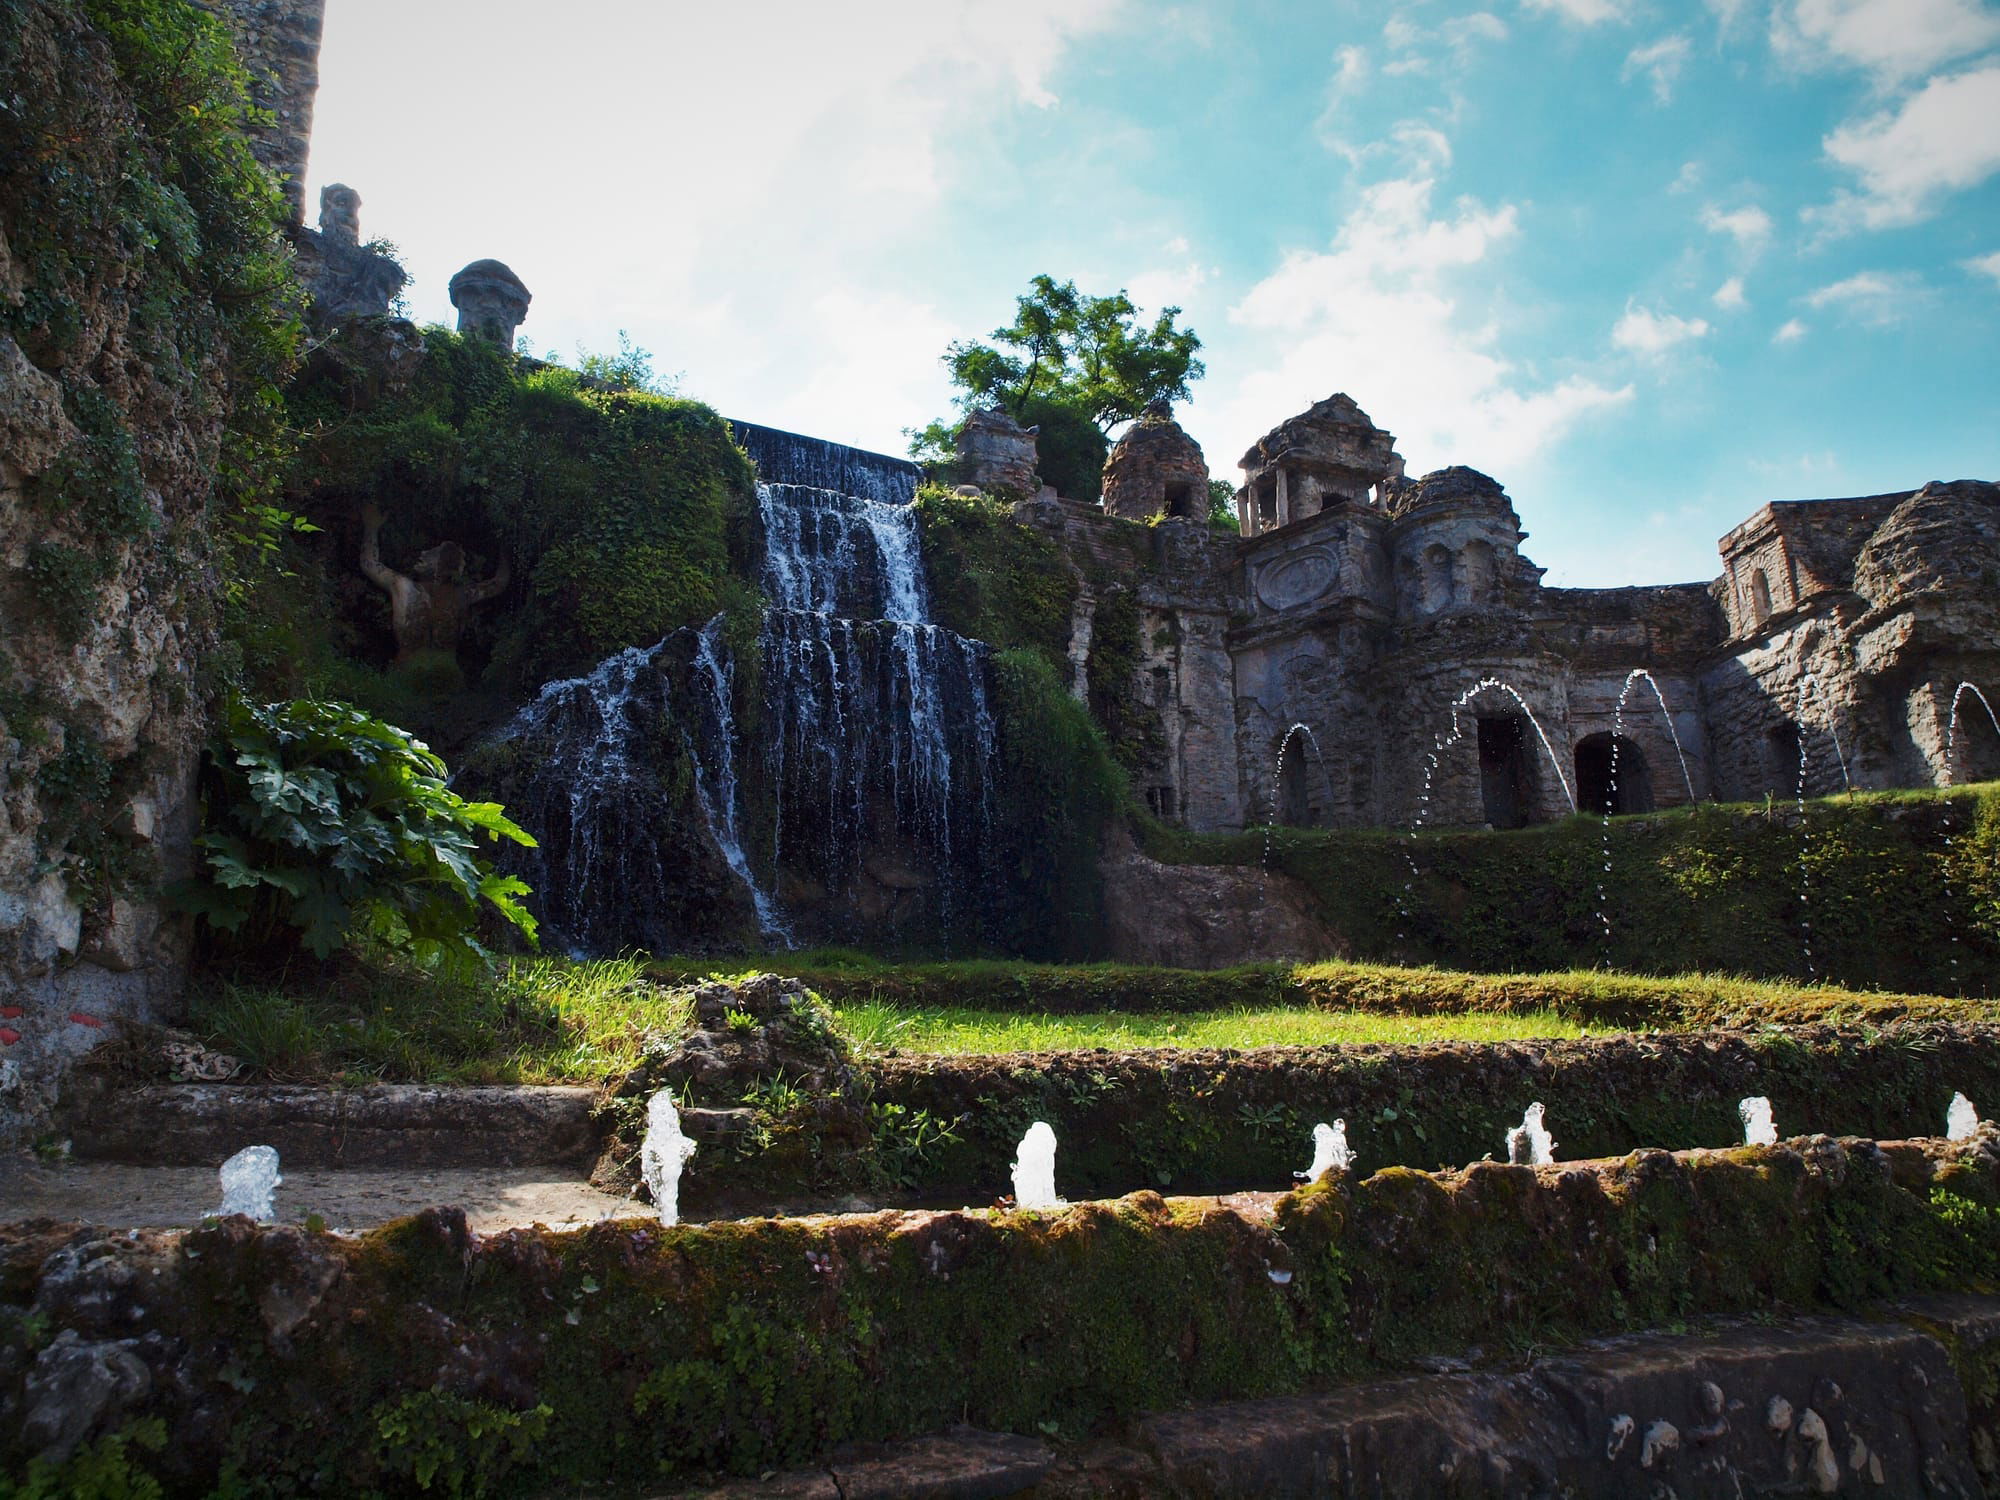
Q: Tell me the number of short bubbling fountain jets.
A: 7